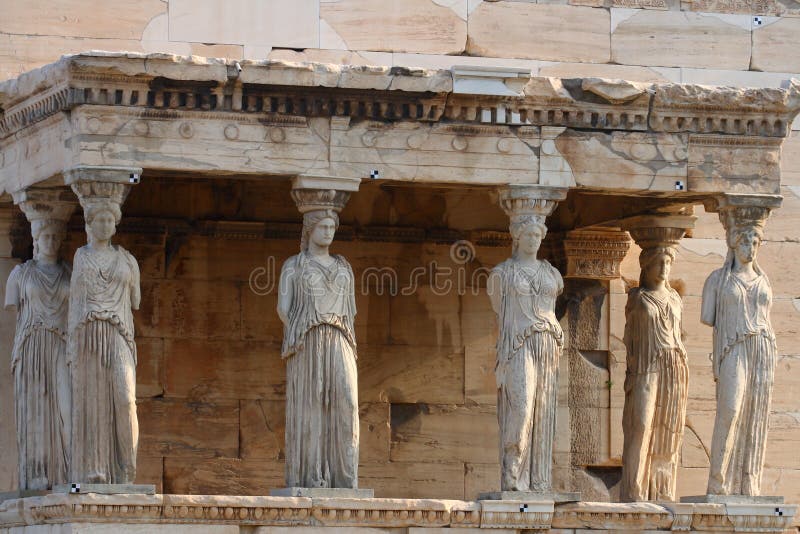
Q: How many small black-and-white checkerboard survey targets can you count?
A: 7